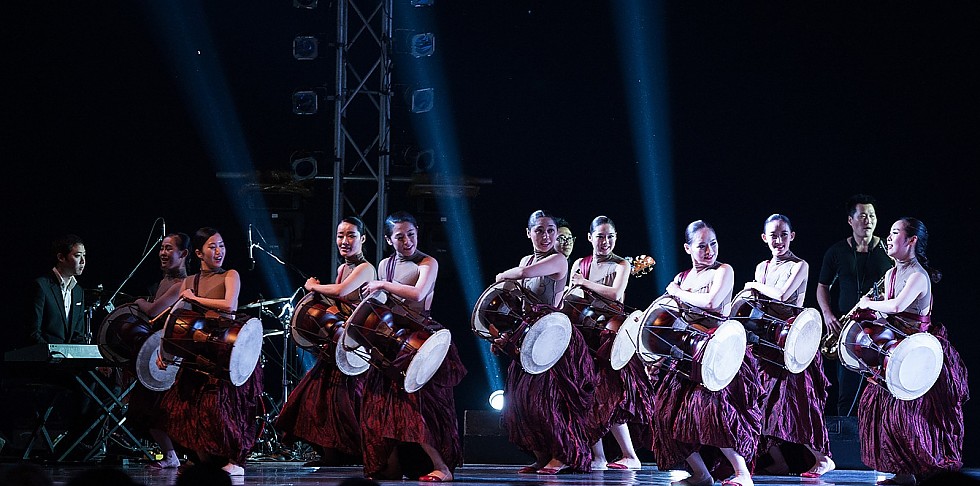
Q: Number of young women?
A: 9